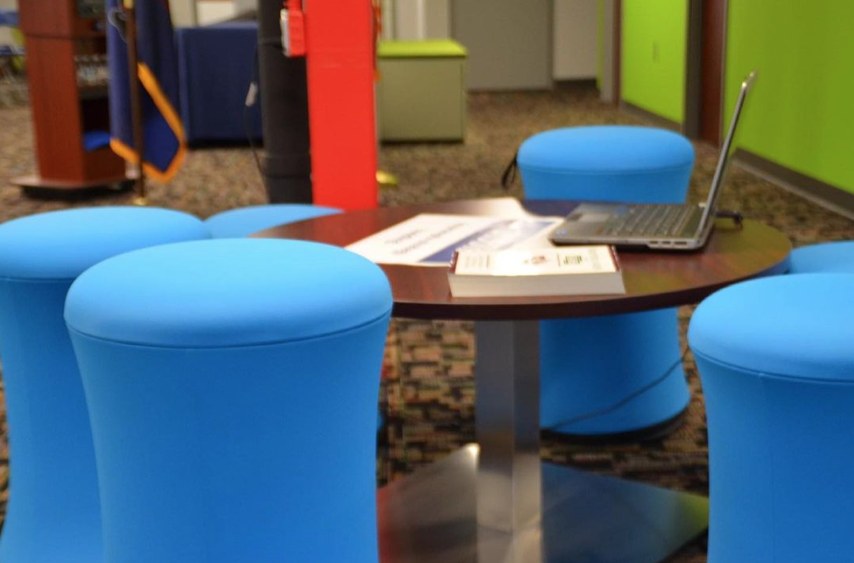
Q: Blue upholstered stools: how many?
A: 6